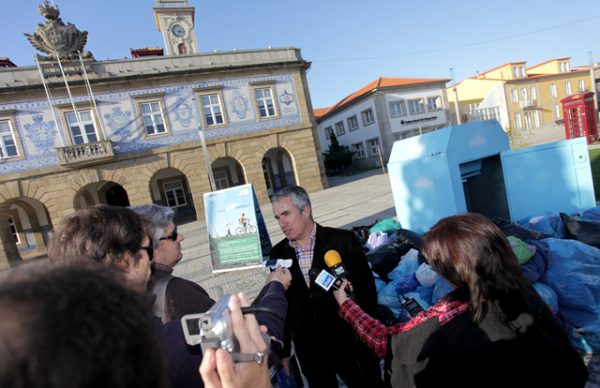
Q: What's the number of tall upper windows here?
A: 5